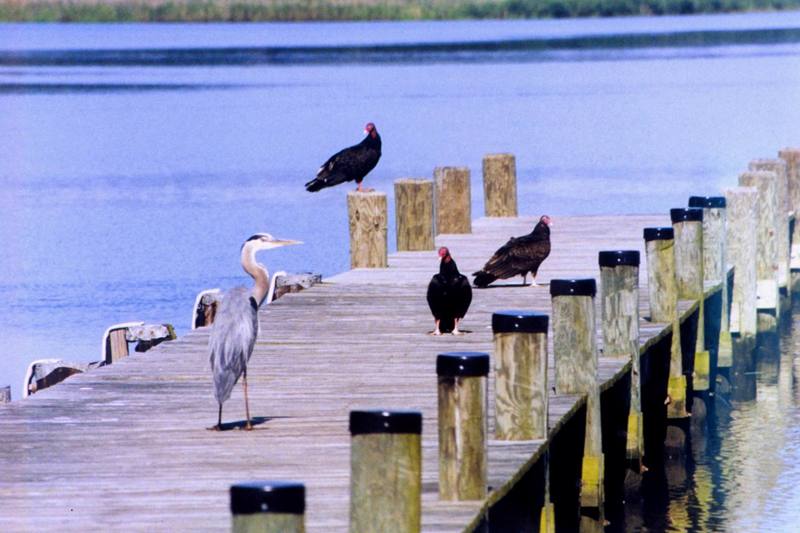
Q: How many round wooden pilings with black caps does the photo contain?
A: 9